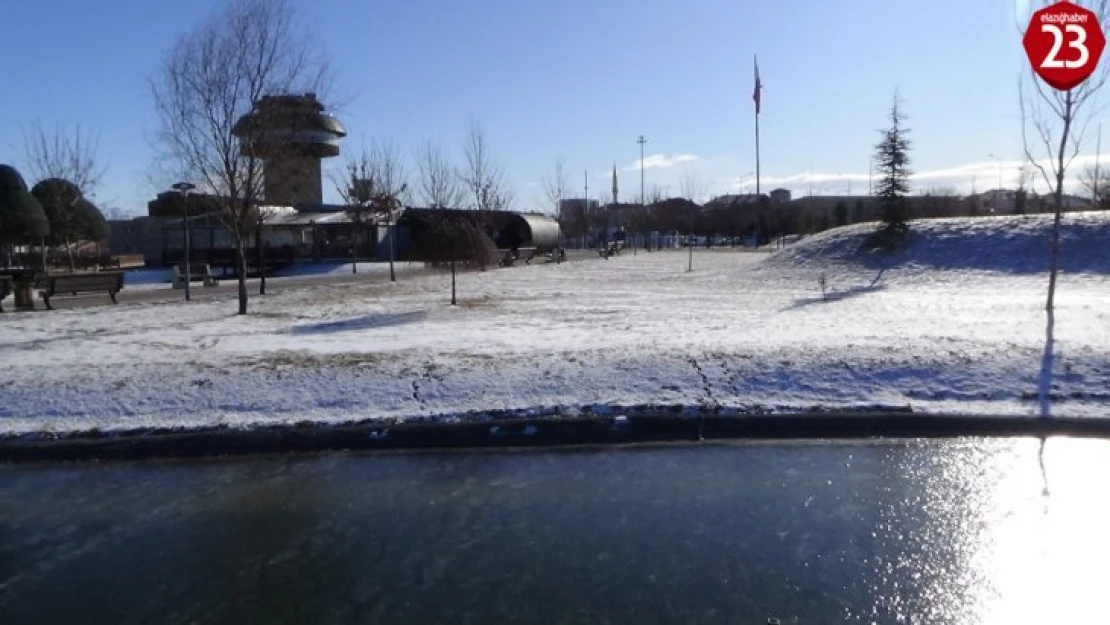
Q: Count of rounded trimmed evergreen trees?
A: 2